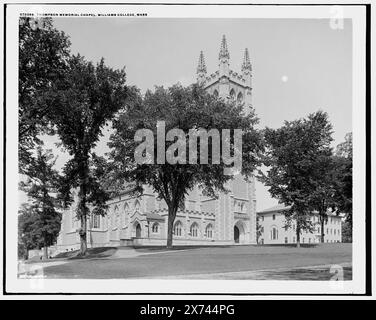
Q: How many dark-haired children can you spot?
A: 0